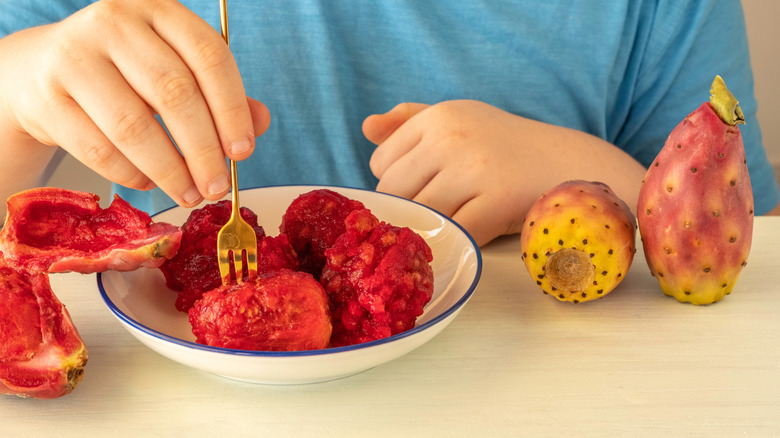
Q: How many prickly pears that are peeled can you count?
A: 4